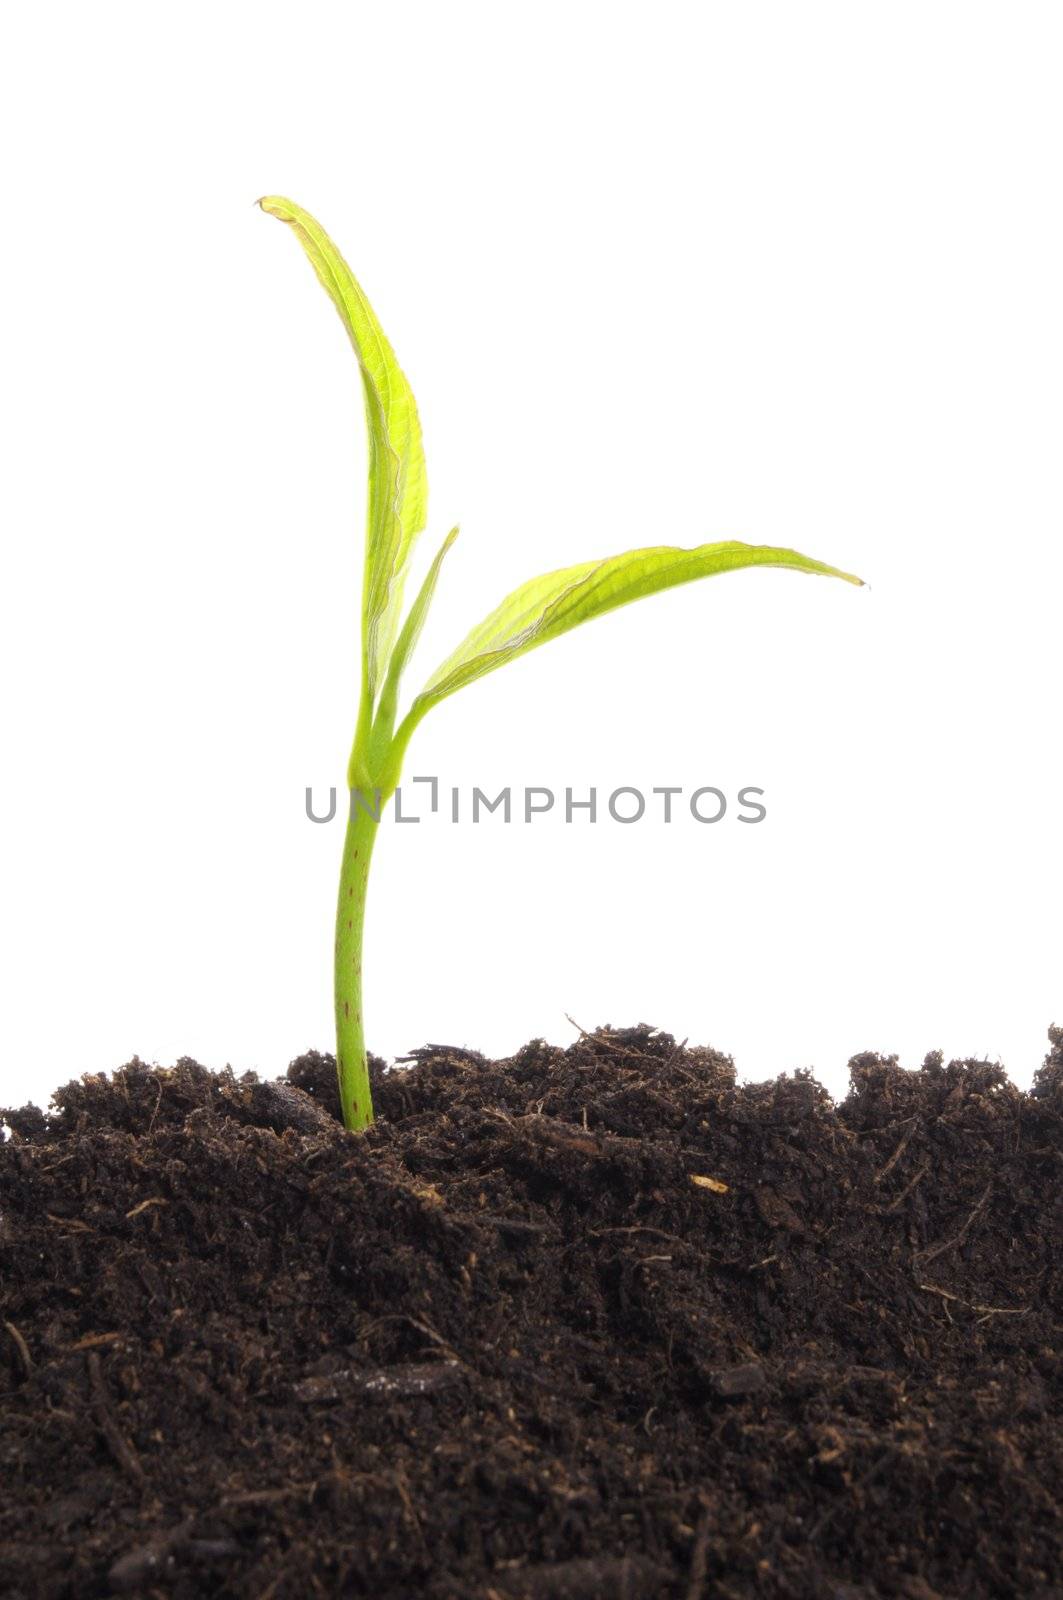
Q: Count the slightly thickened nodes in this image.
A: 1